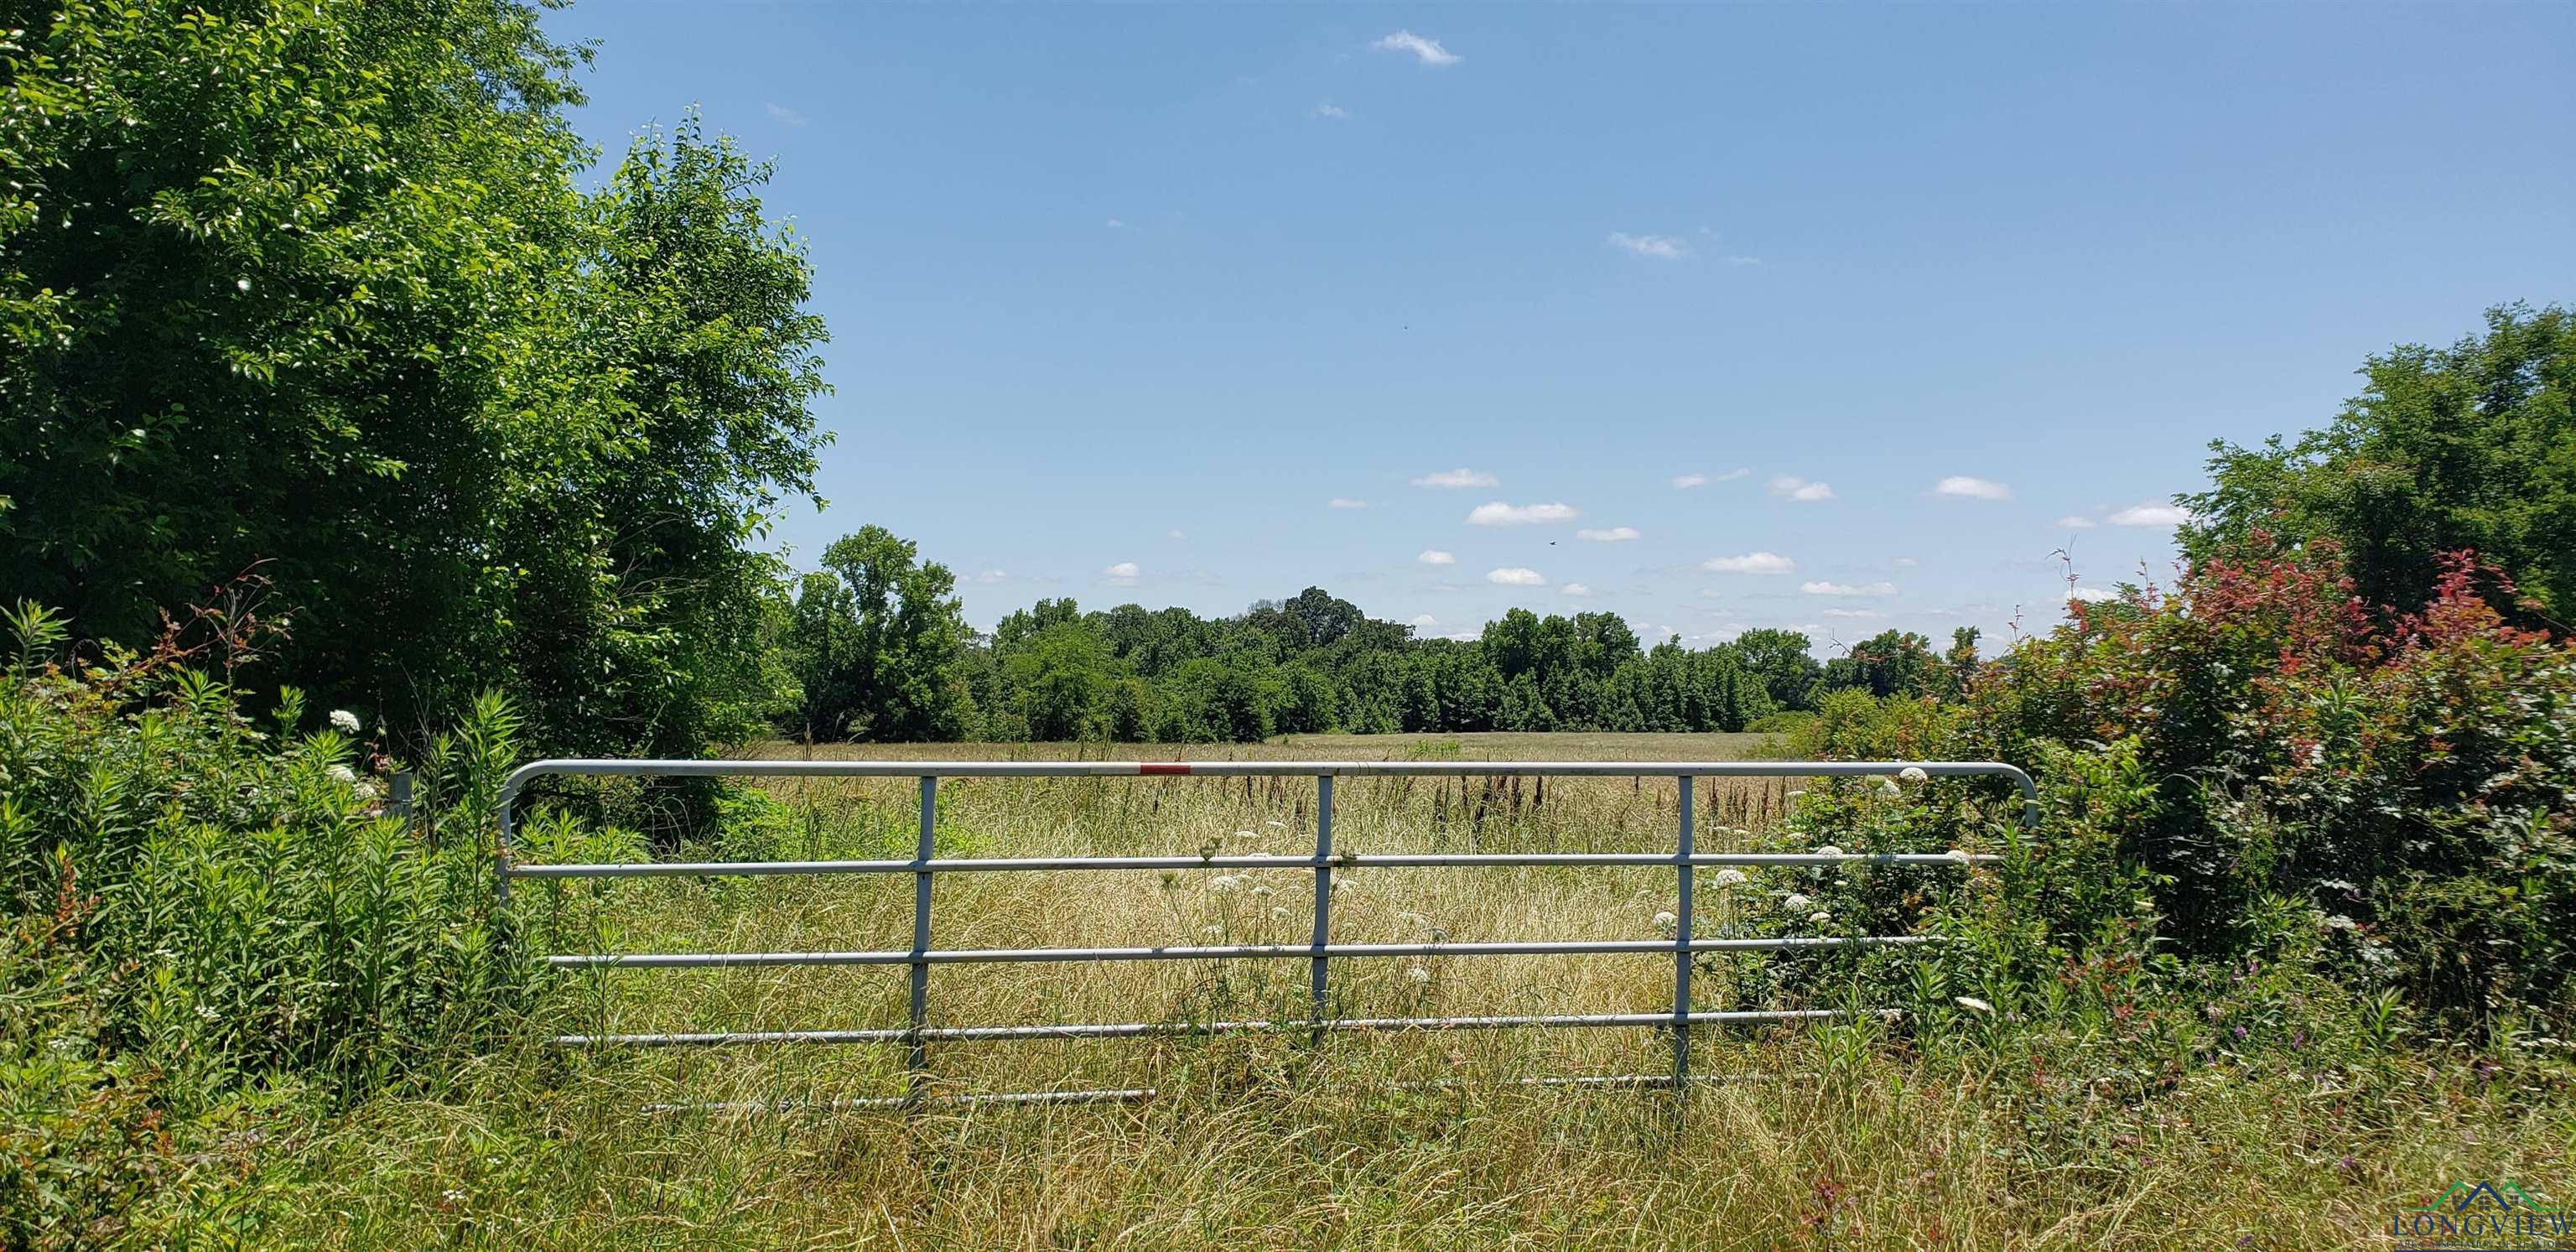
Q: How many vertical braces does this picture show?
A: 3